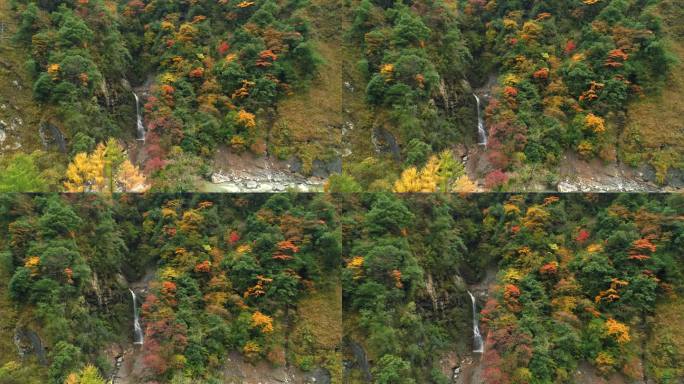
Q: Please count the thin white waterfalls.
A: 4